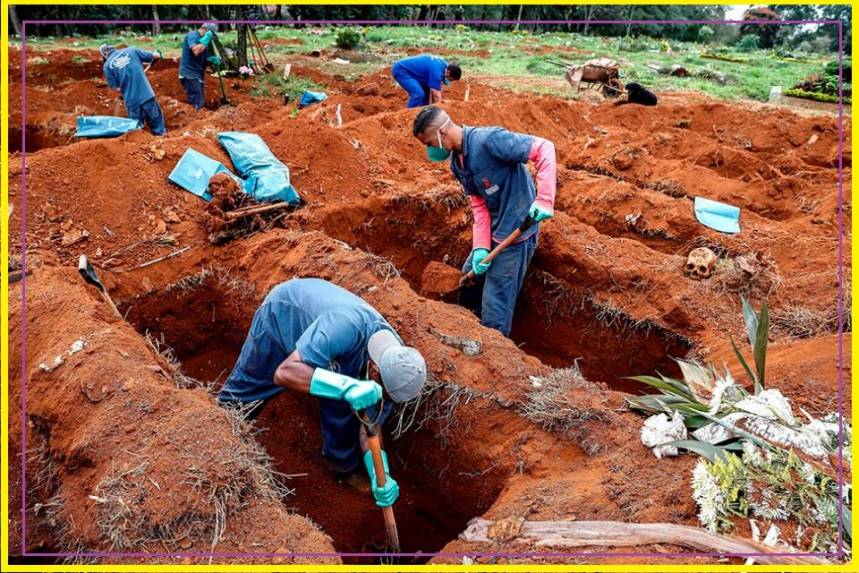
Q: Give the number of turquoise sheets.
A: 5